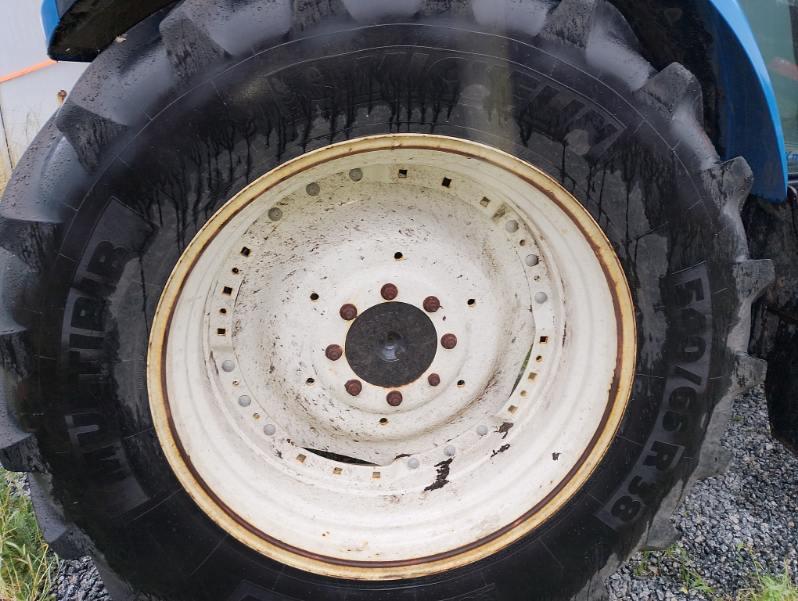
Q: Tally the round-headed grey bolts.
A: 12